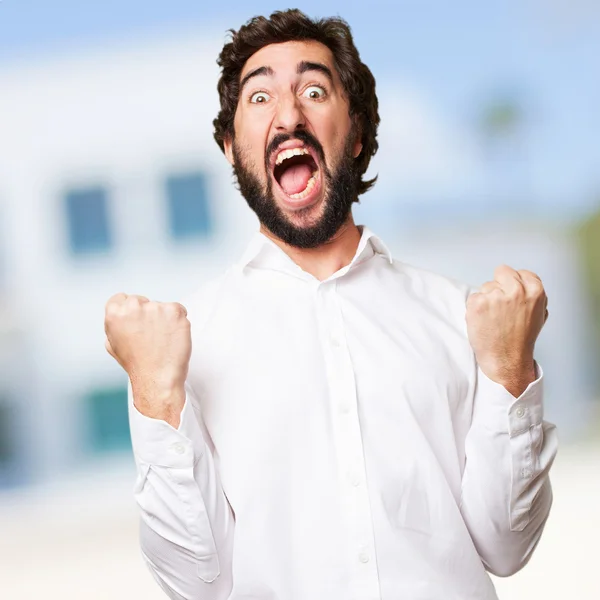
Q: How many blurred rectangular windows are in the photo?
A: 3